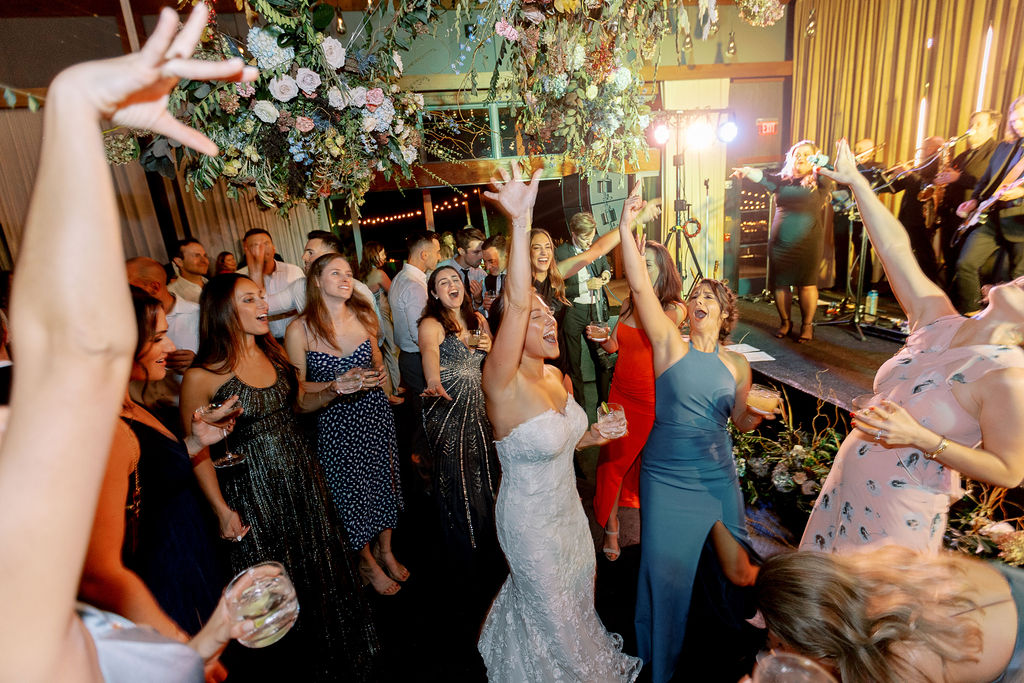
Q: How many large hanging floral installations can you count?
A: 2